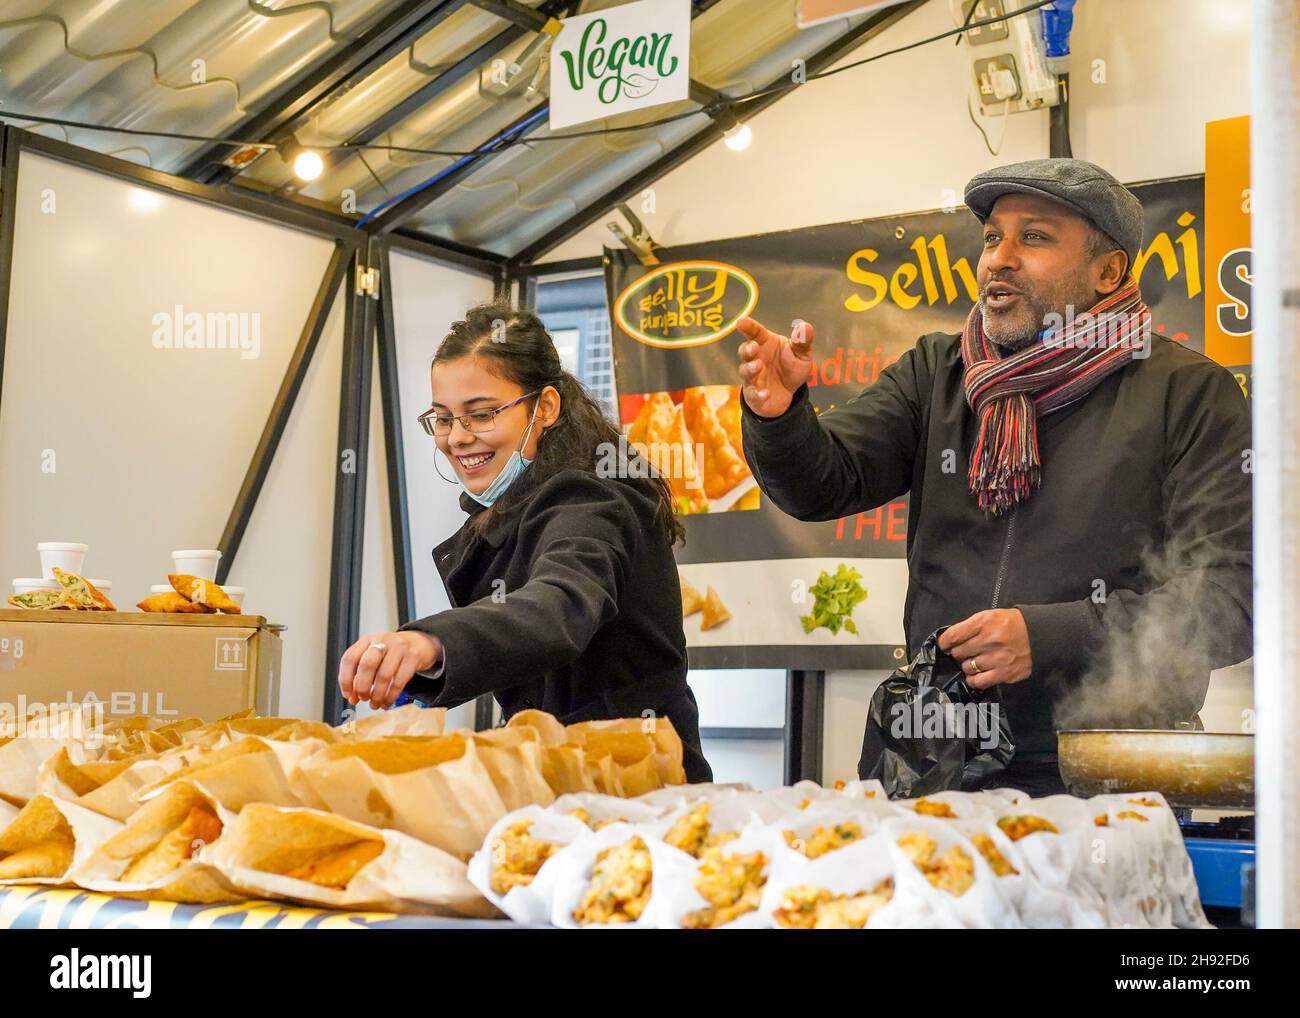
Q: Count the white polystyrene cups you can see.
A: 6